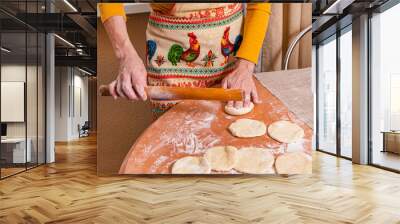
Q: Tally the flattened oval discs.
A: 7